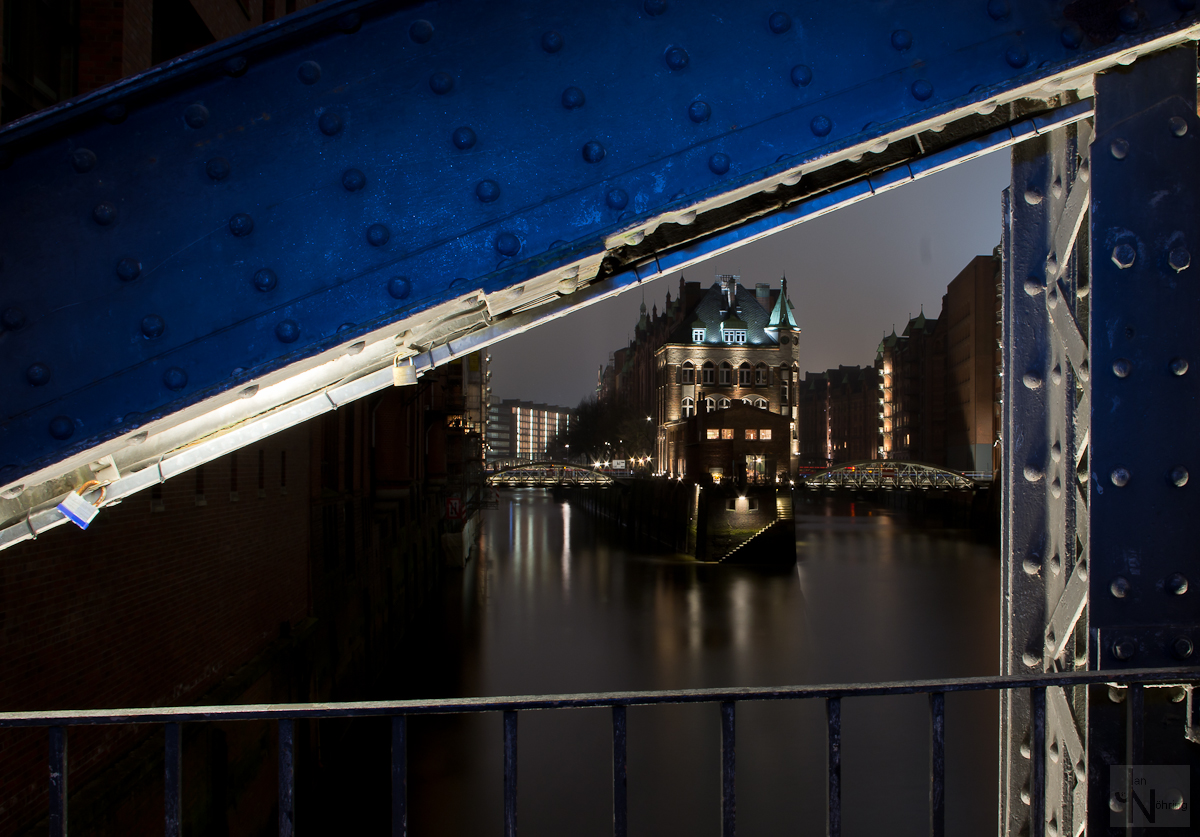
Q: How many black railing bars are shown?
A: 11